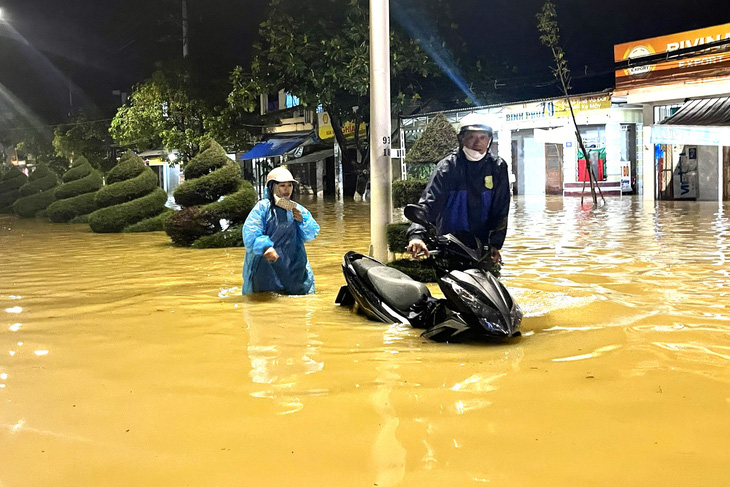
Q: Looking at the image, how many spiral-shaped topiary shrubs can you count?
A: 5